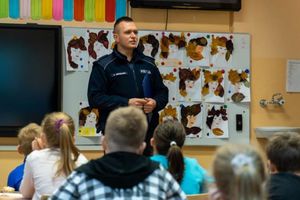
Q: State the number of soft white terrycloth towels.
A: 0